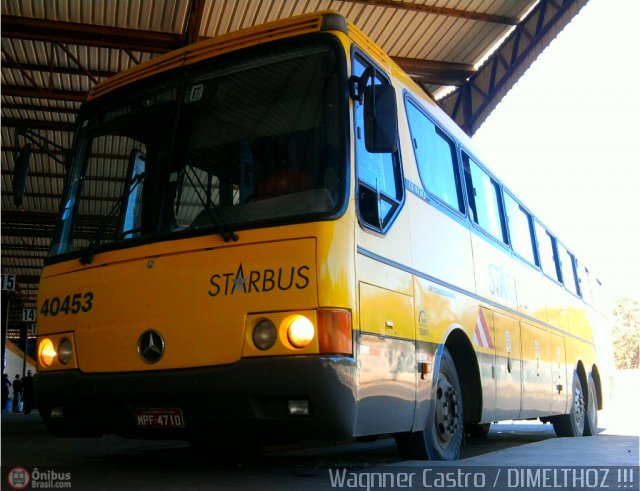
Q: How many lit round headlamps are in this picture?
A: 2